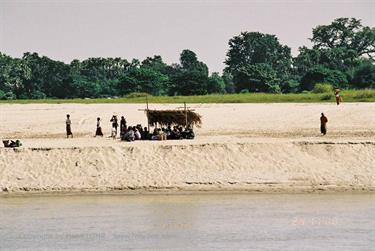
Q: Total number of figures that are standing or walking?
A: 6